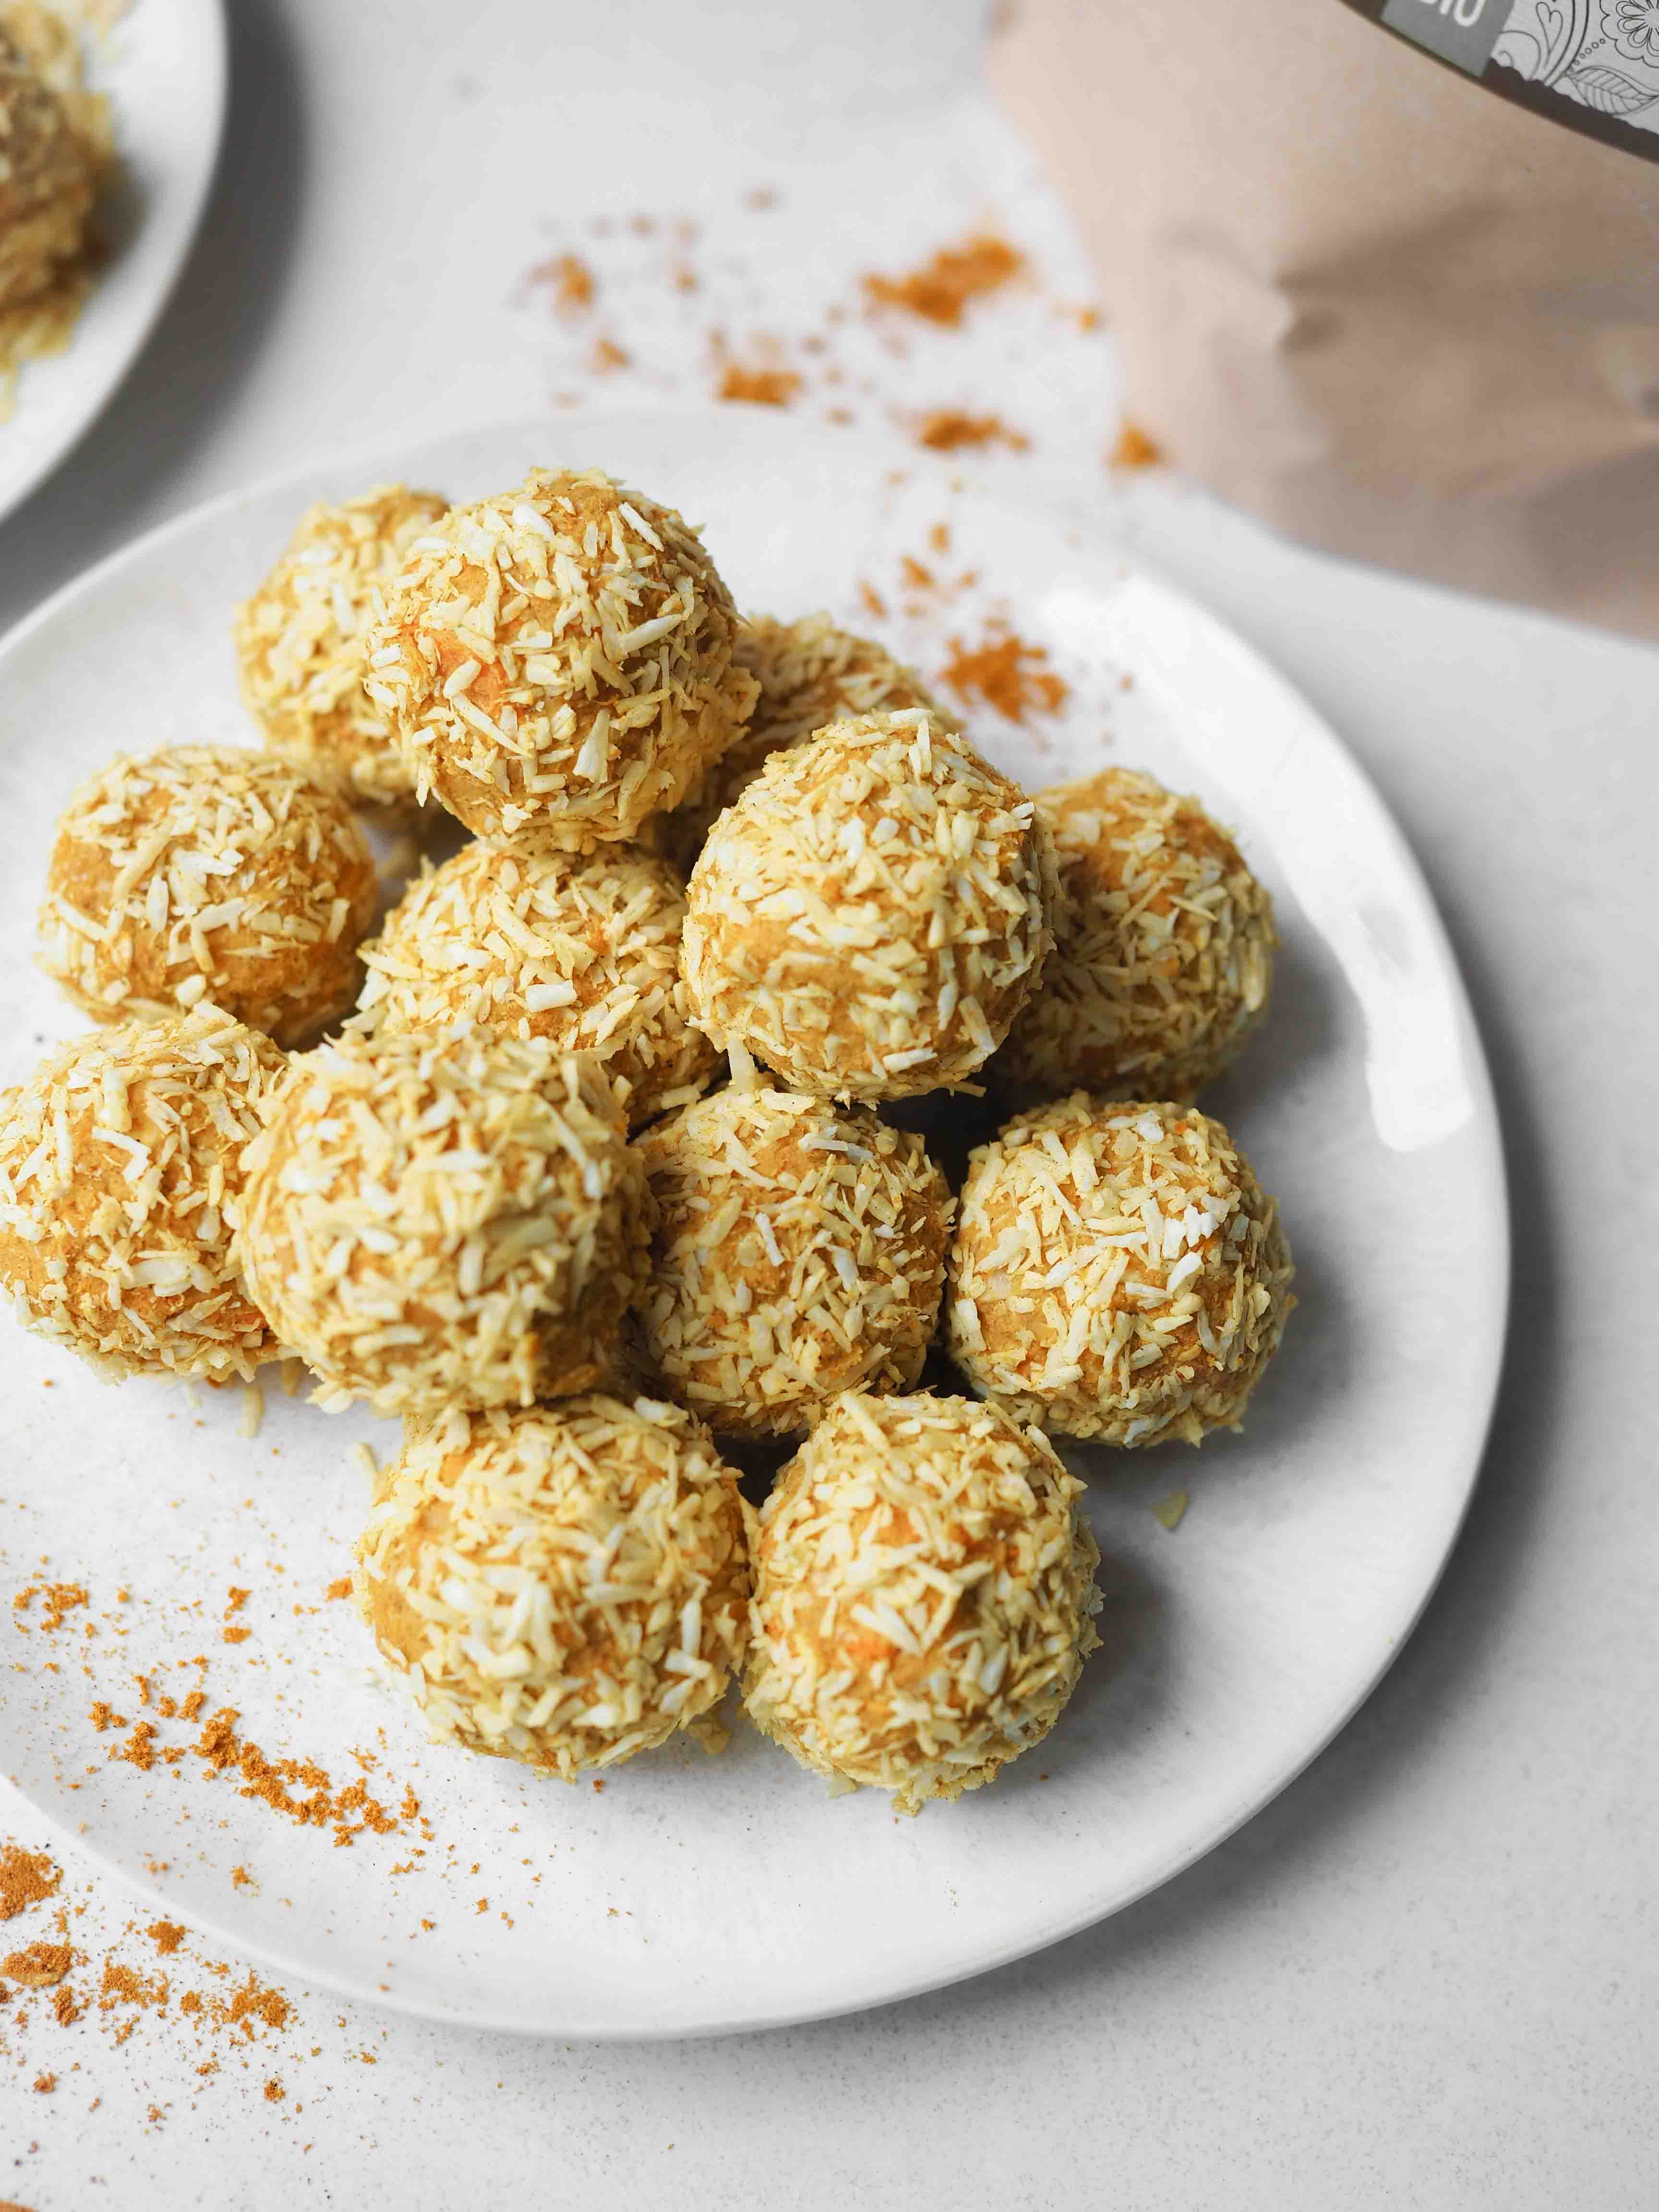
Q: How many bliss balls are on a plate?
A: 13